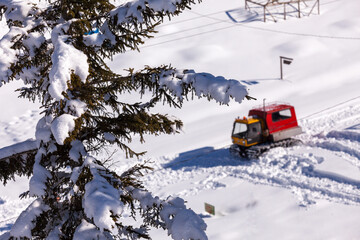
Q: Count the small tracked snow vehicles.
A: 1